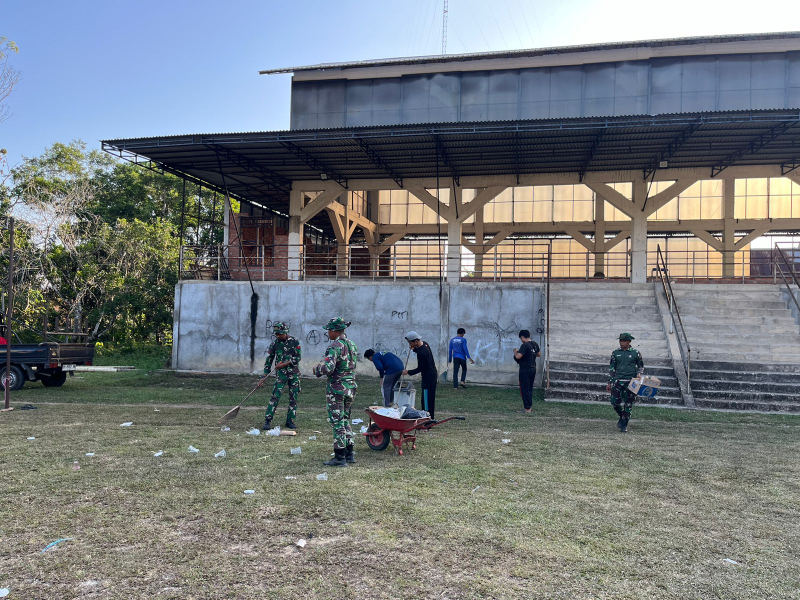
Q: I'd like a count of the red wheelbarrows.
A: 1